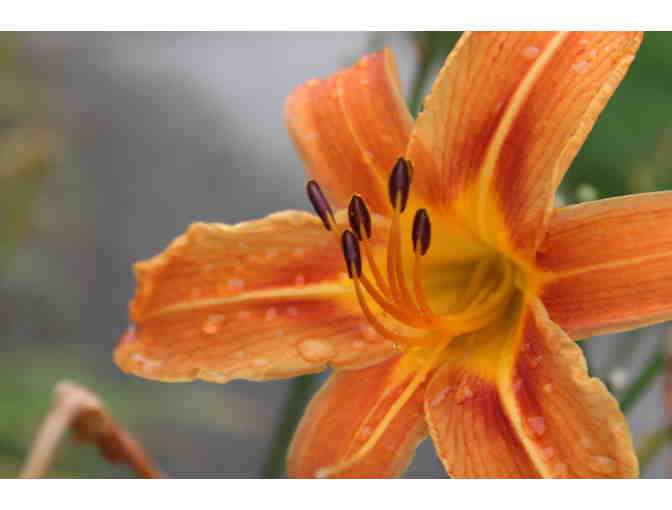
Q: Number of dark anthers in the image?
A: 5